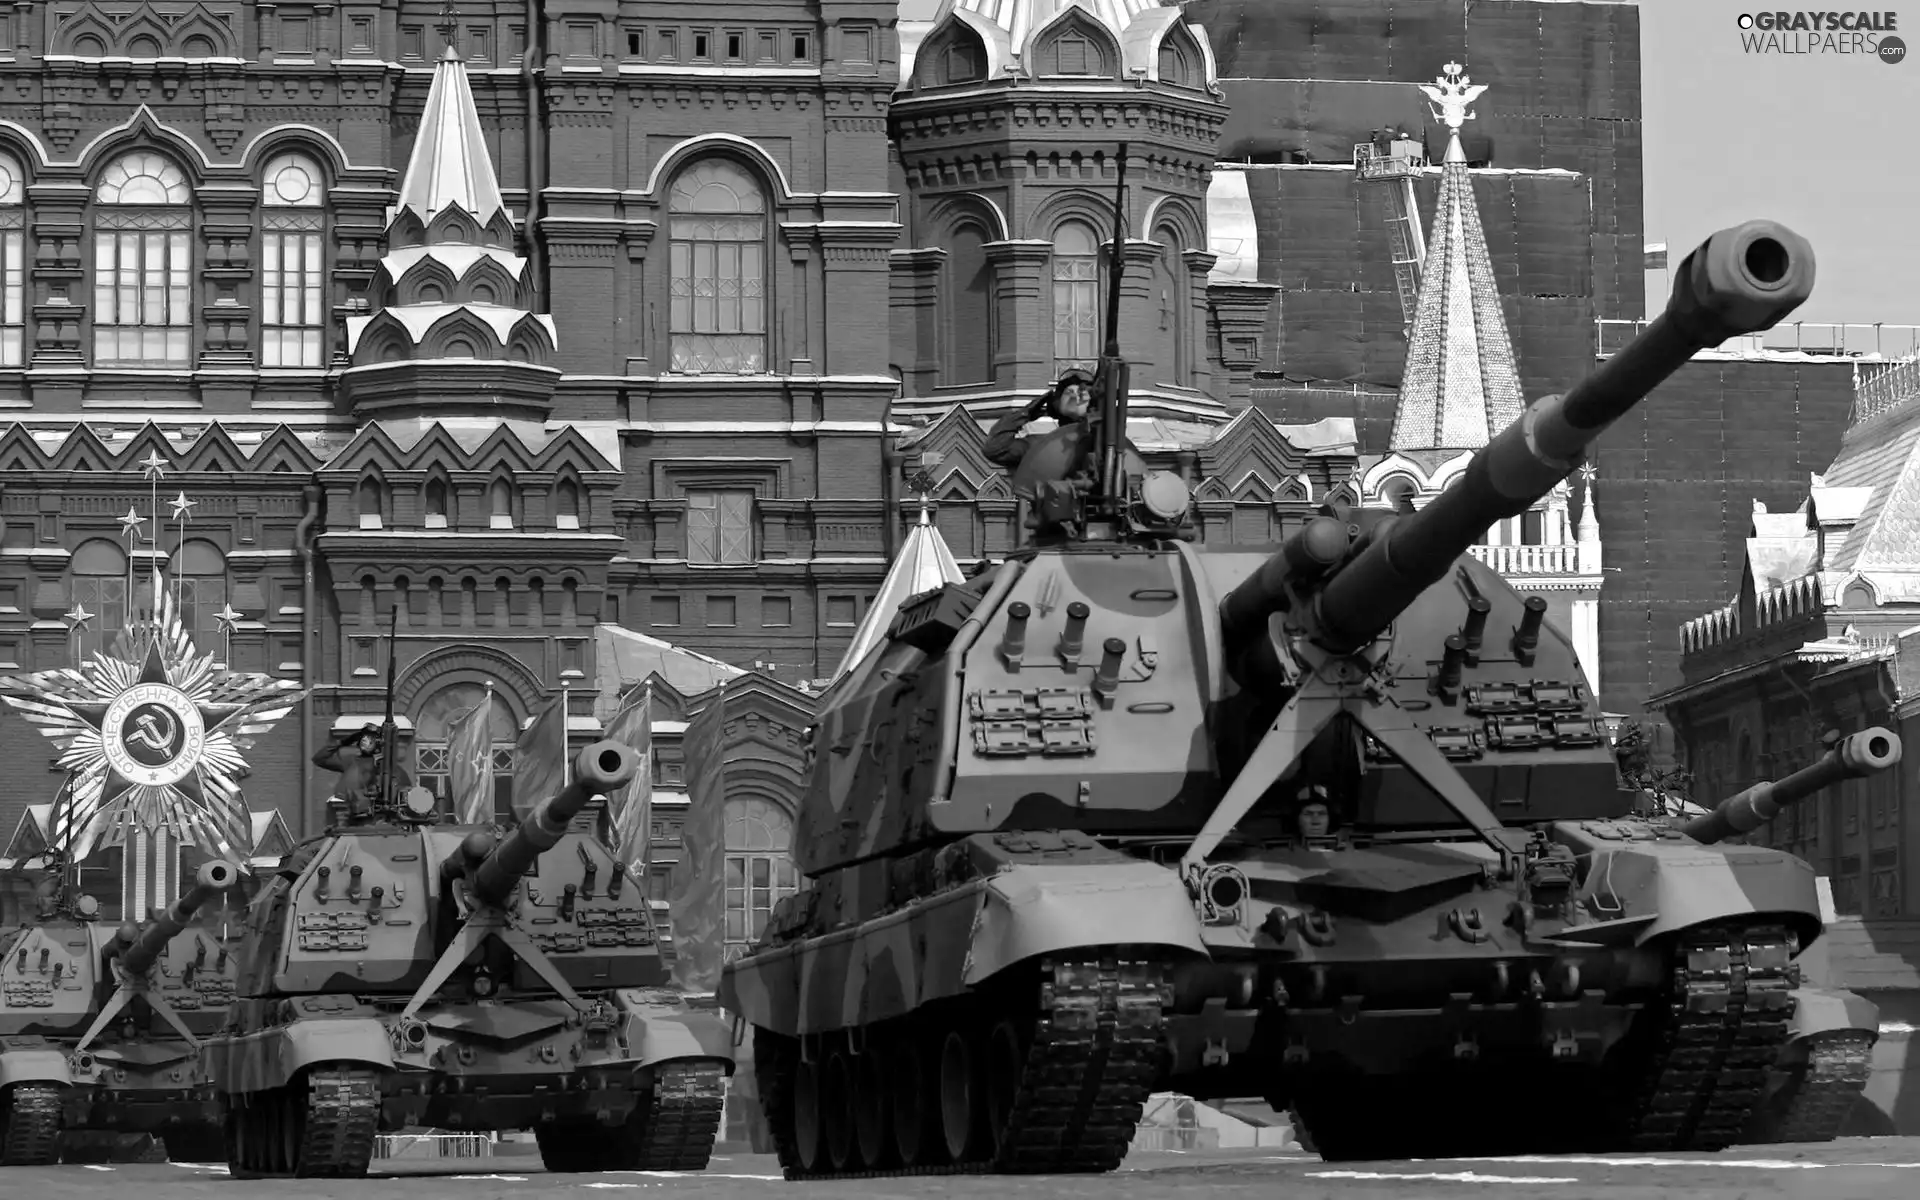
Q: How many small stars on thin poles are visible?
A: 5